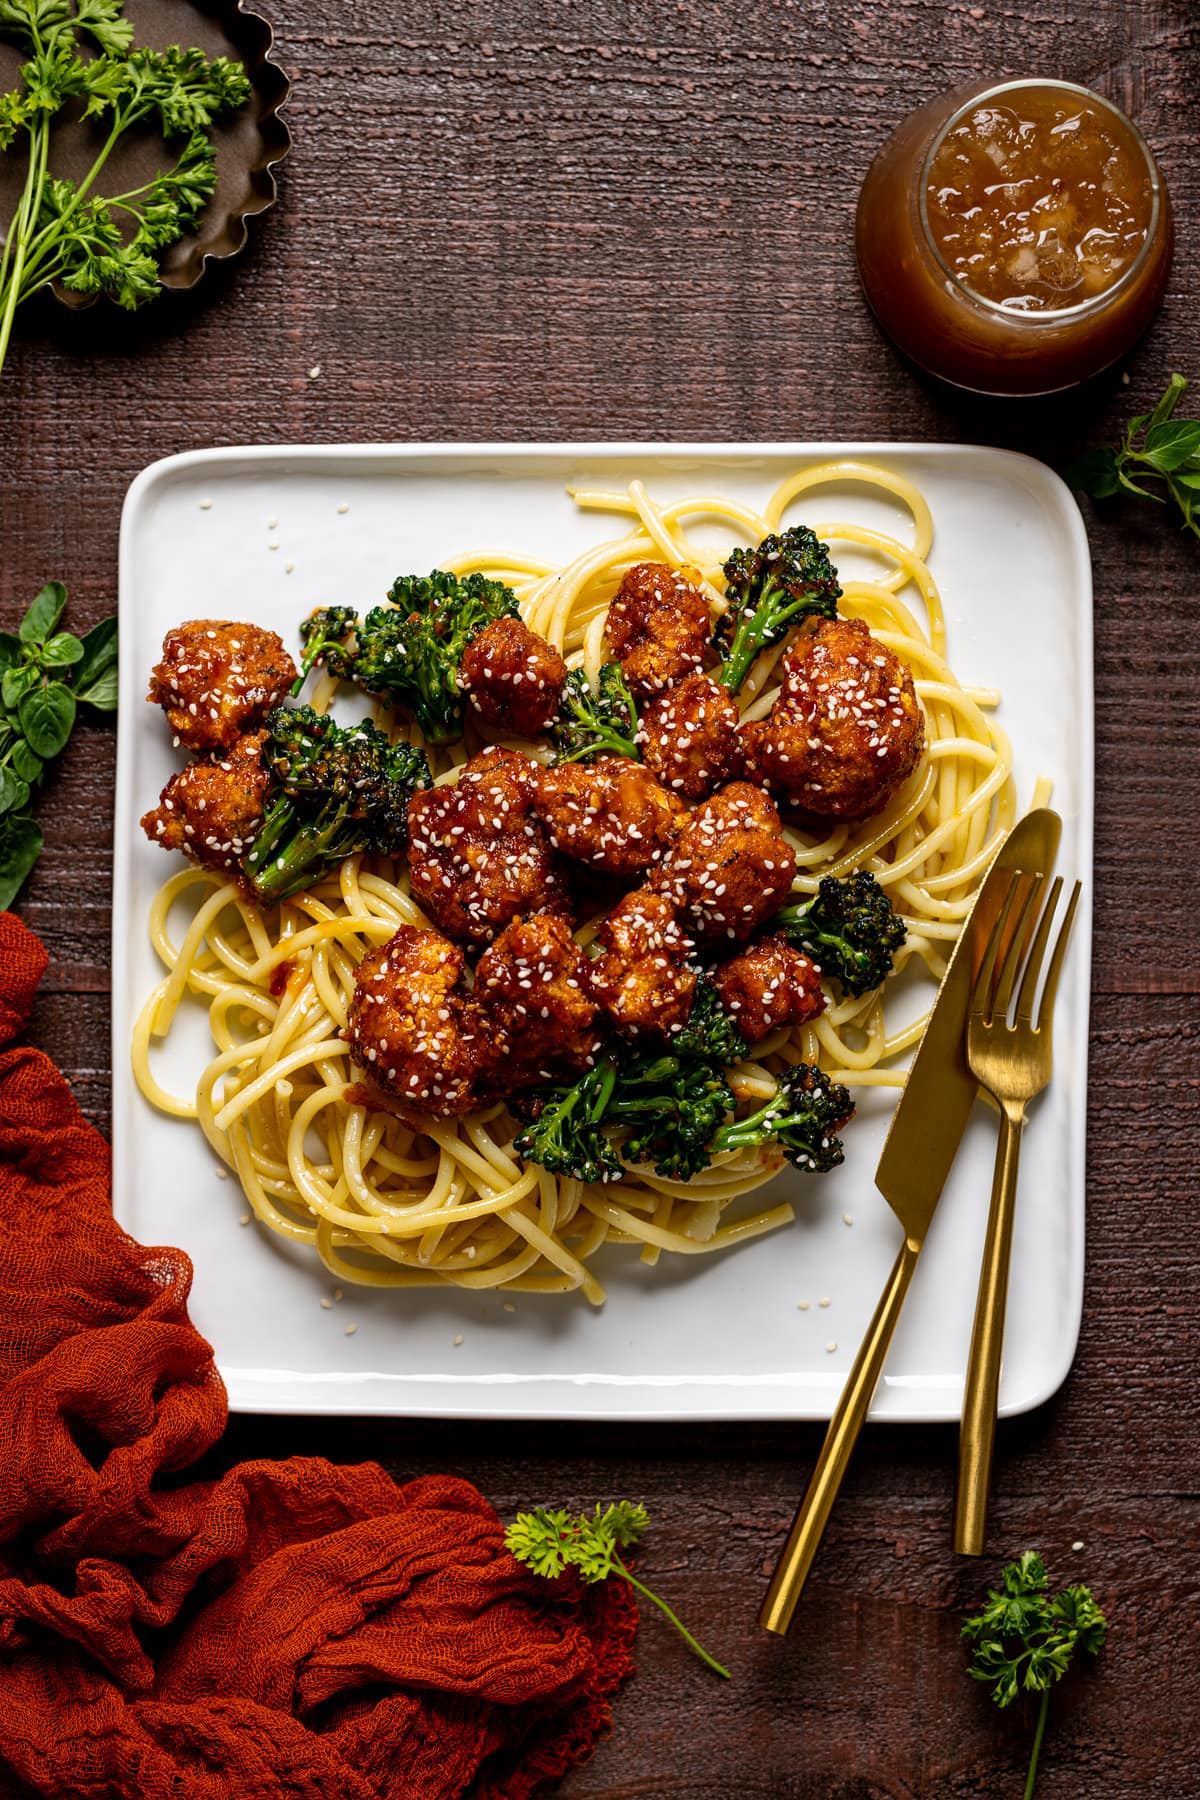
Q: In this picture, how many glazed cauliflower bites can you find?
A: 13